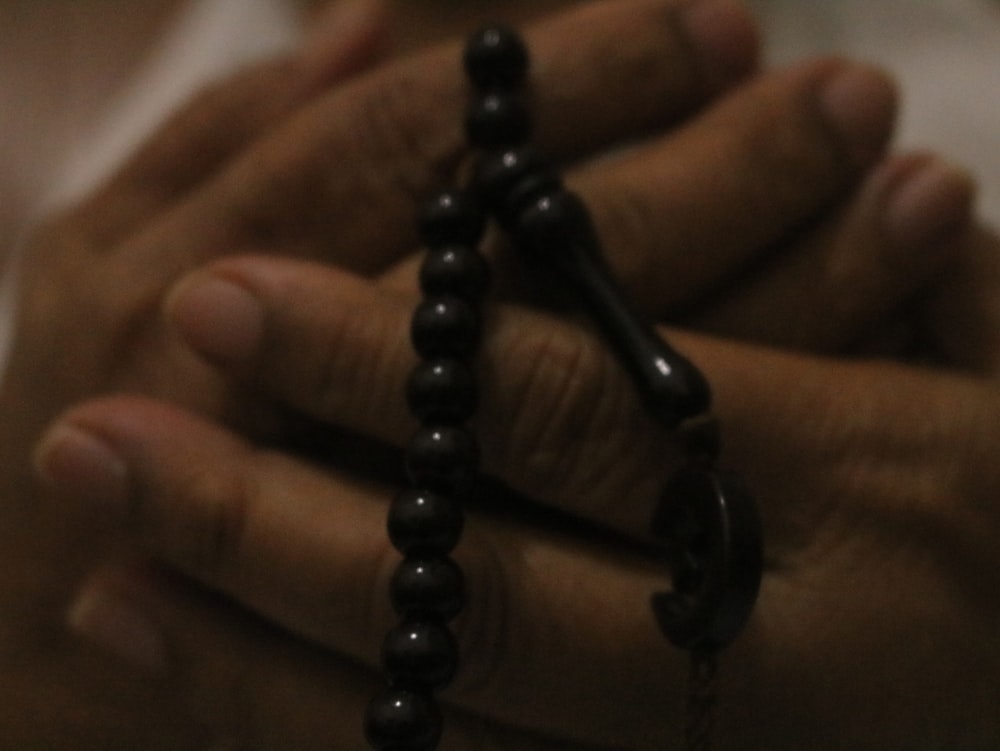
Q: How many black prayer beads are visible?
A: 11